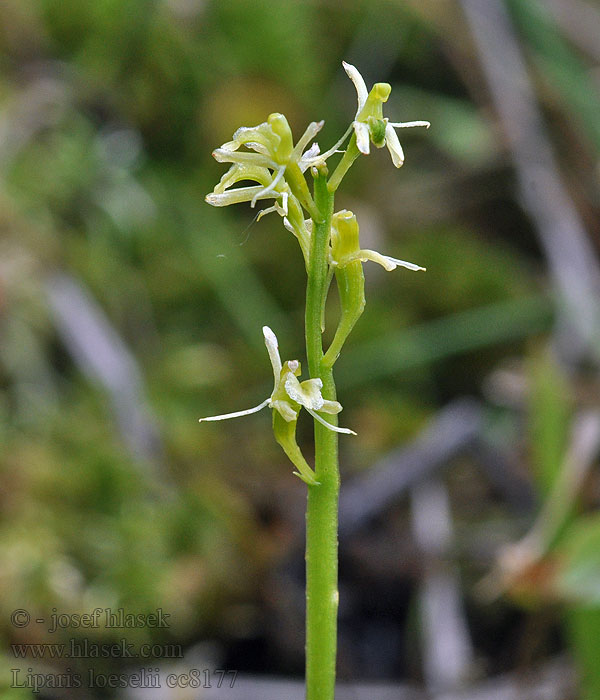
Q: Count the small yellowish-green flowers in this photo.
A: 5